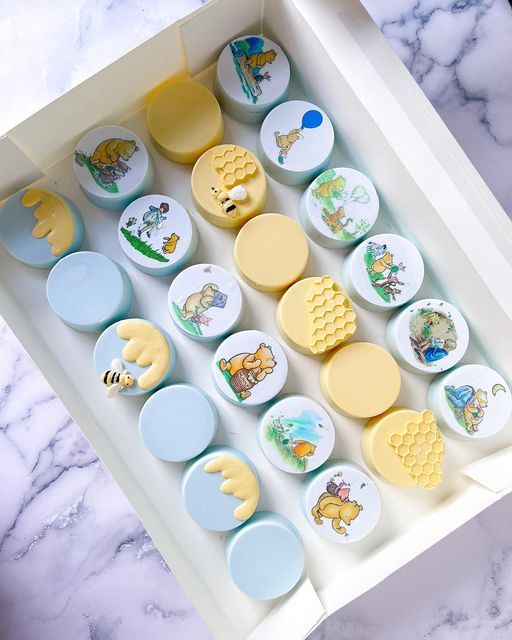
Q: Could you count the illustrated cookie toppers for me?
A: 12